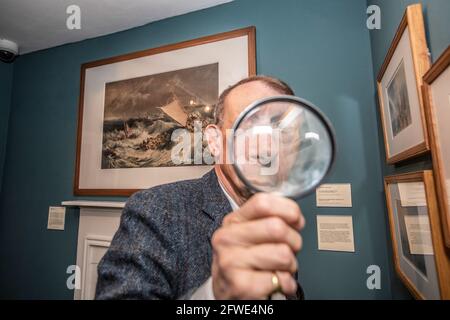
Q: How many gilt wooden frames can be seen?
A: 4